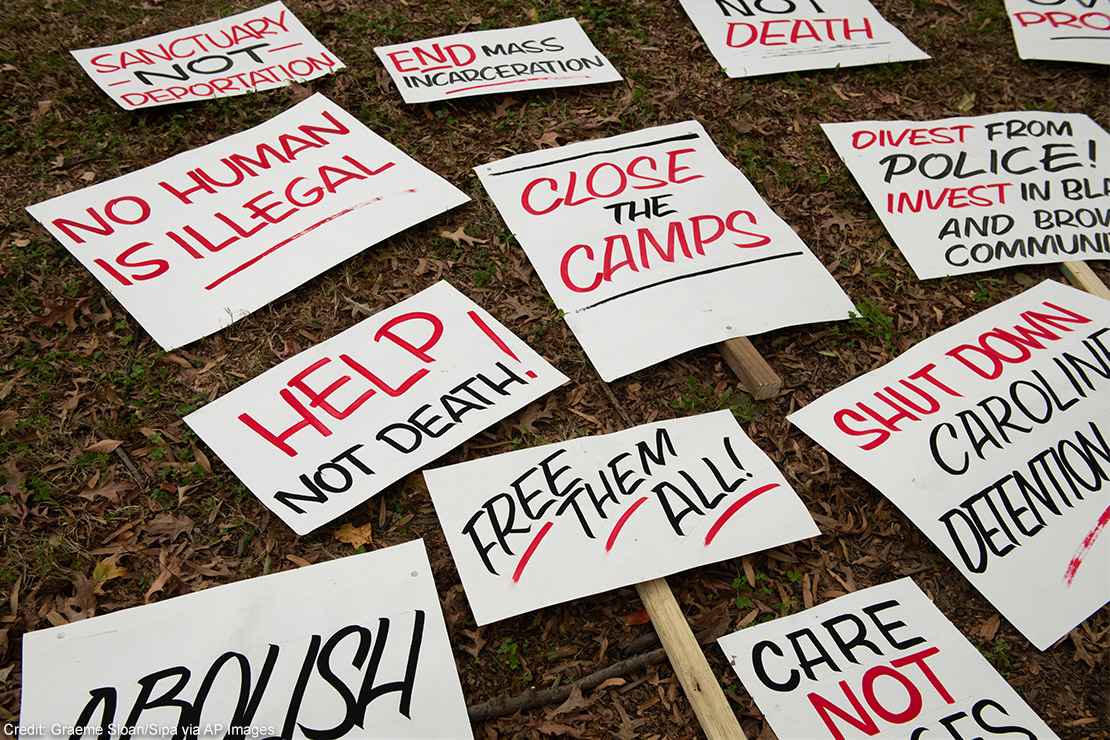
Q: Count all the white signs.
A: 12